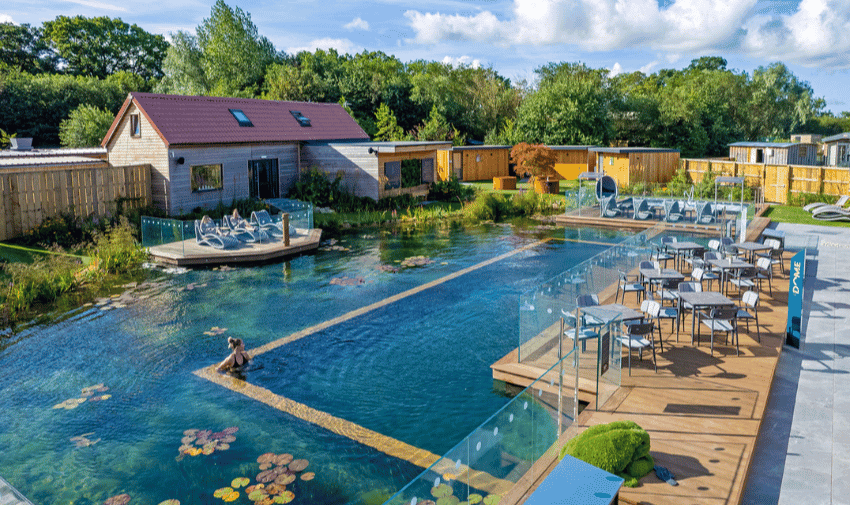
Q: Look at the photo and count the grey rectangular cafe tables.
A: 6